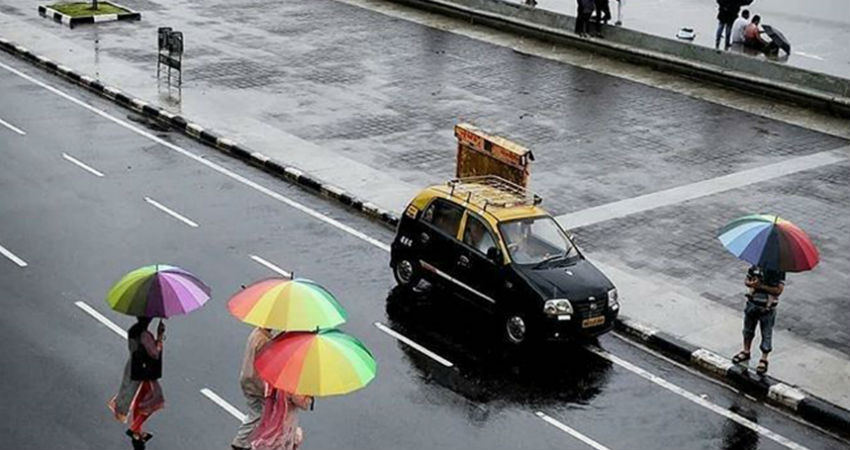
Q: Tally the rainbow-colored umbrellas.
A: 4